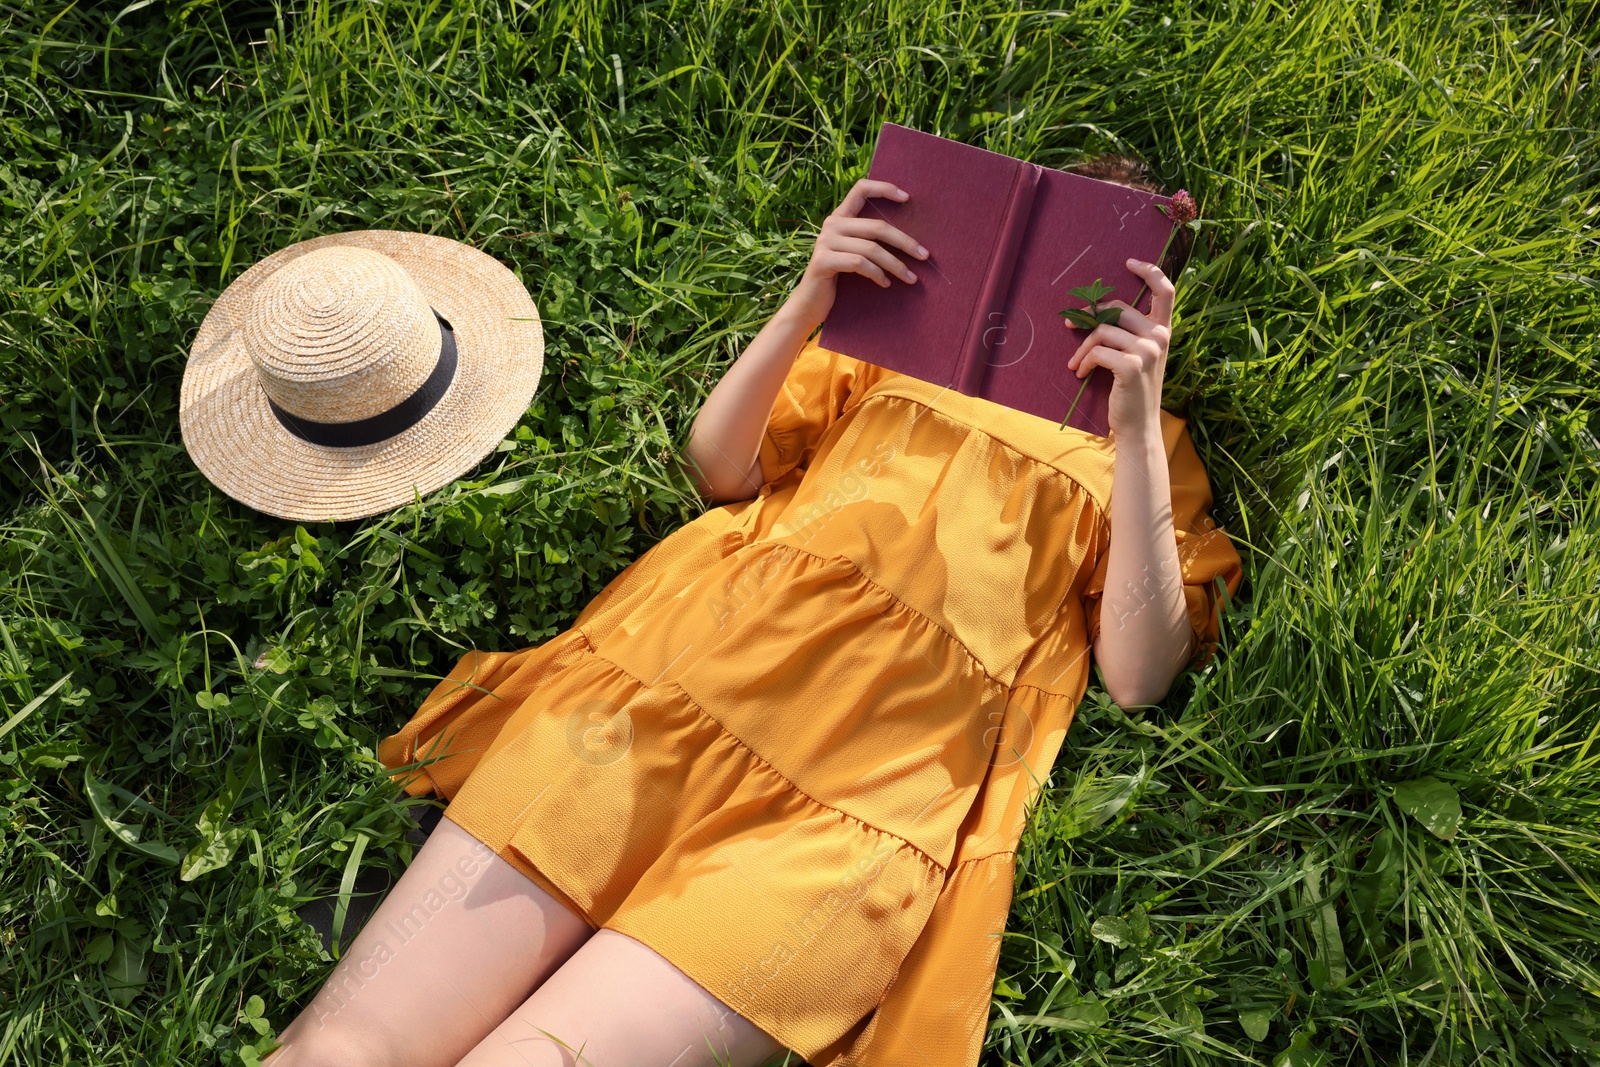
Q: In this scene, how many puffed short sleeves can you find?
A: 2